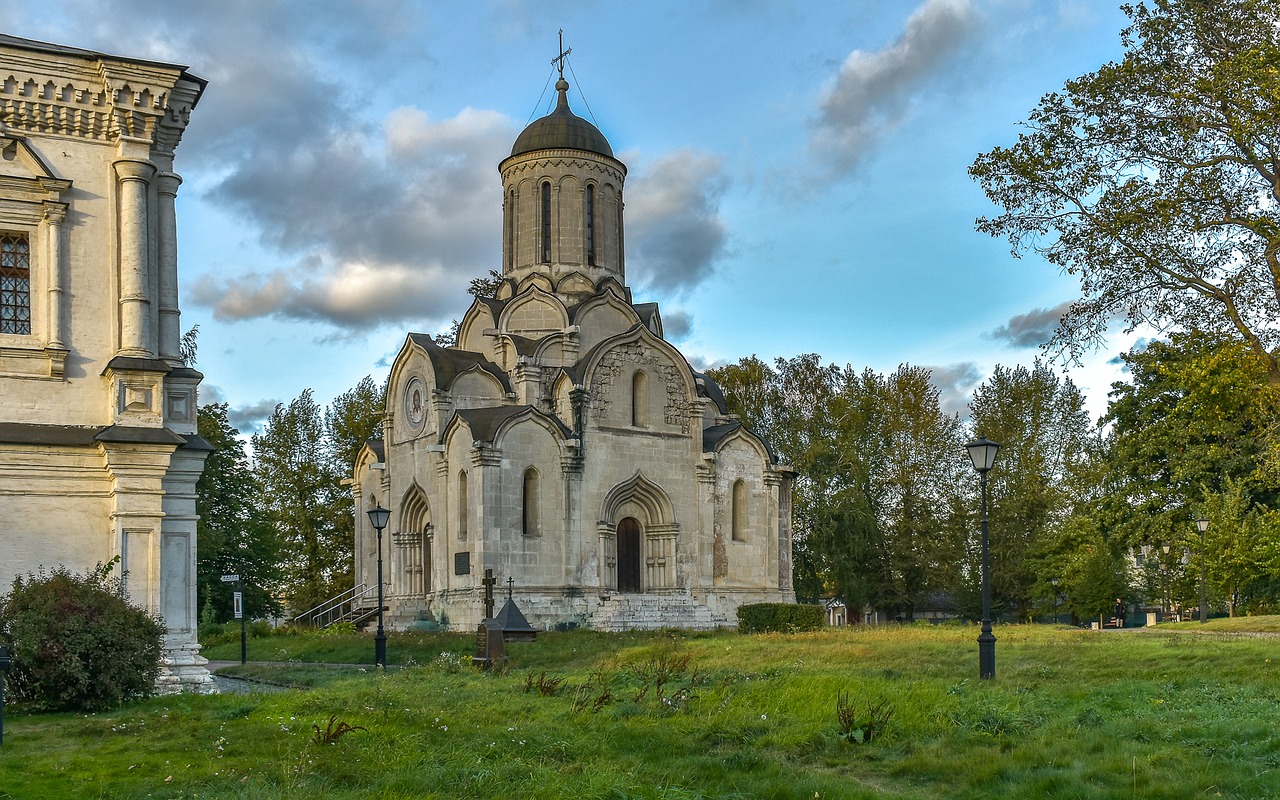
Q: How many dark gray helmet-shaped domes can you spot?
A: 1